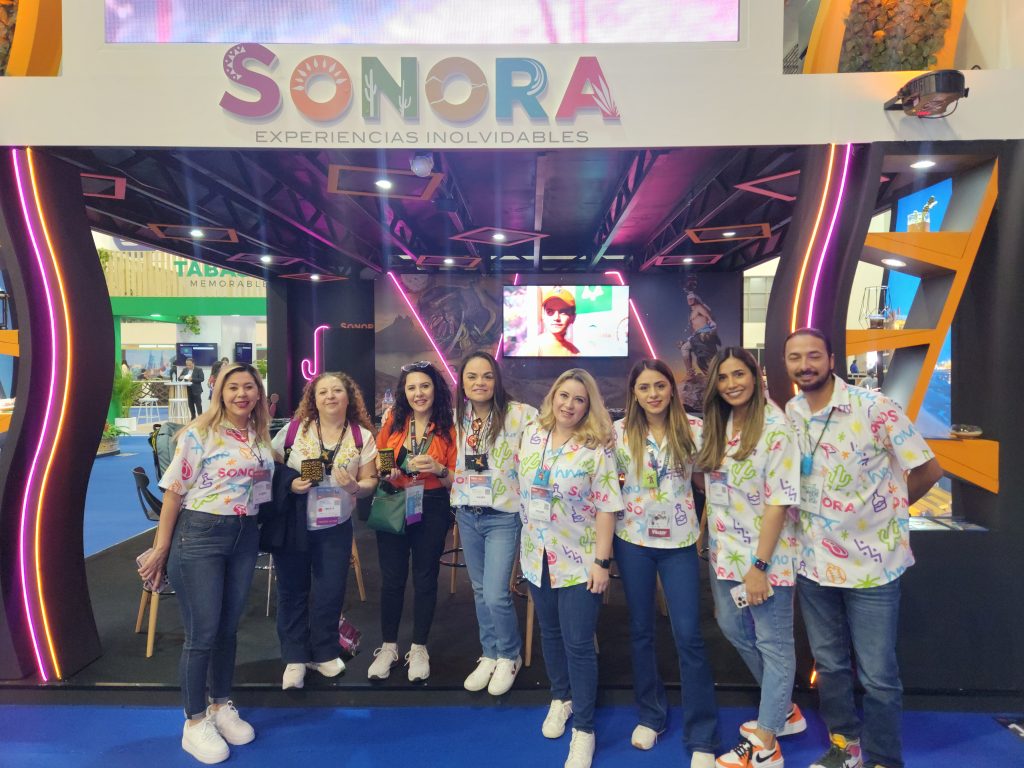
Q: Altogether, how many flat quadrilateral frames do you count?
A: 10